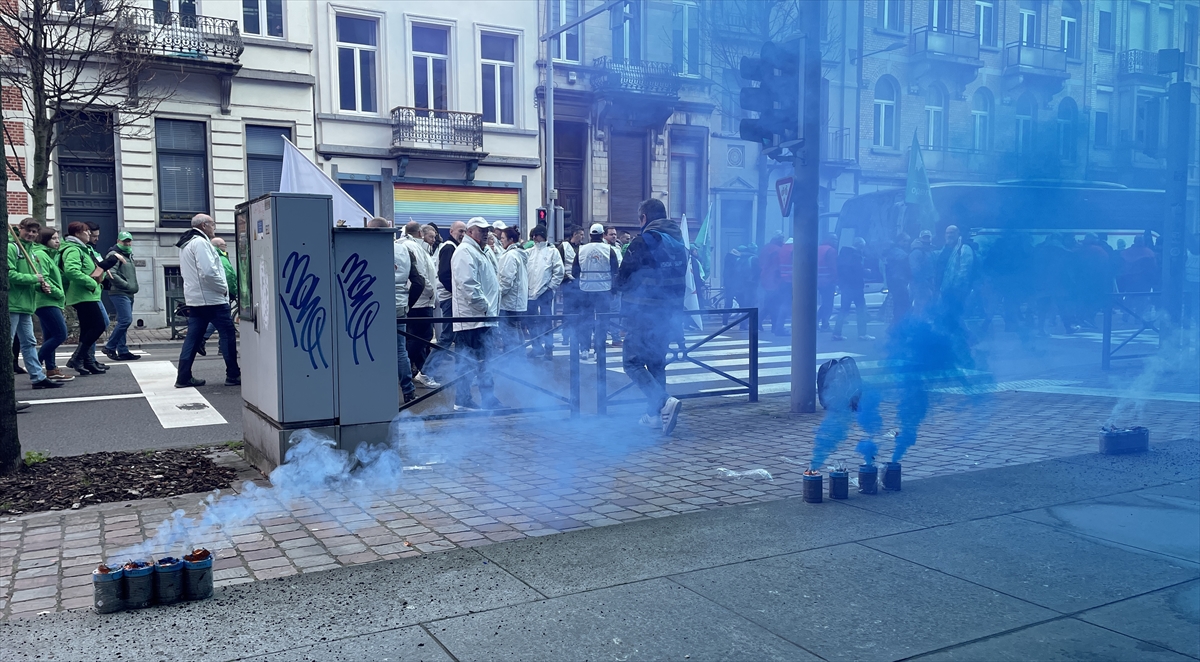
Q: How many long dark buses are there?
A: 1